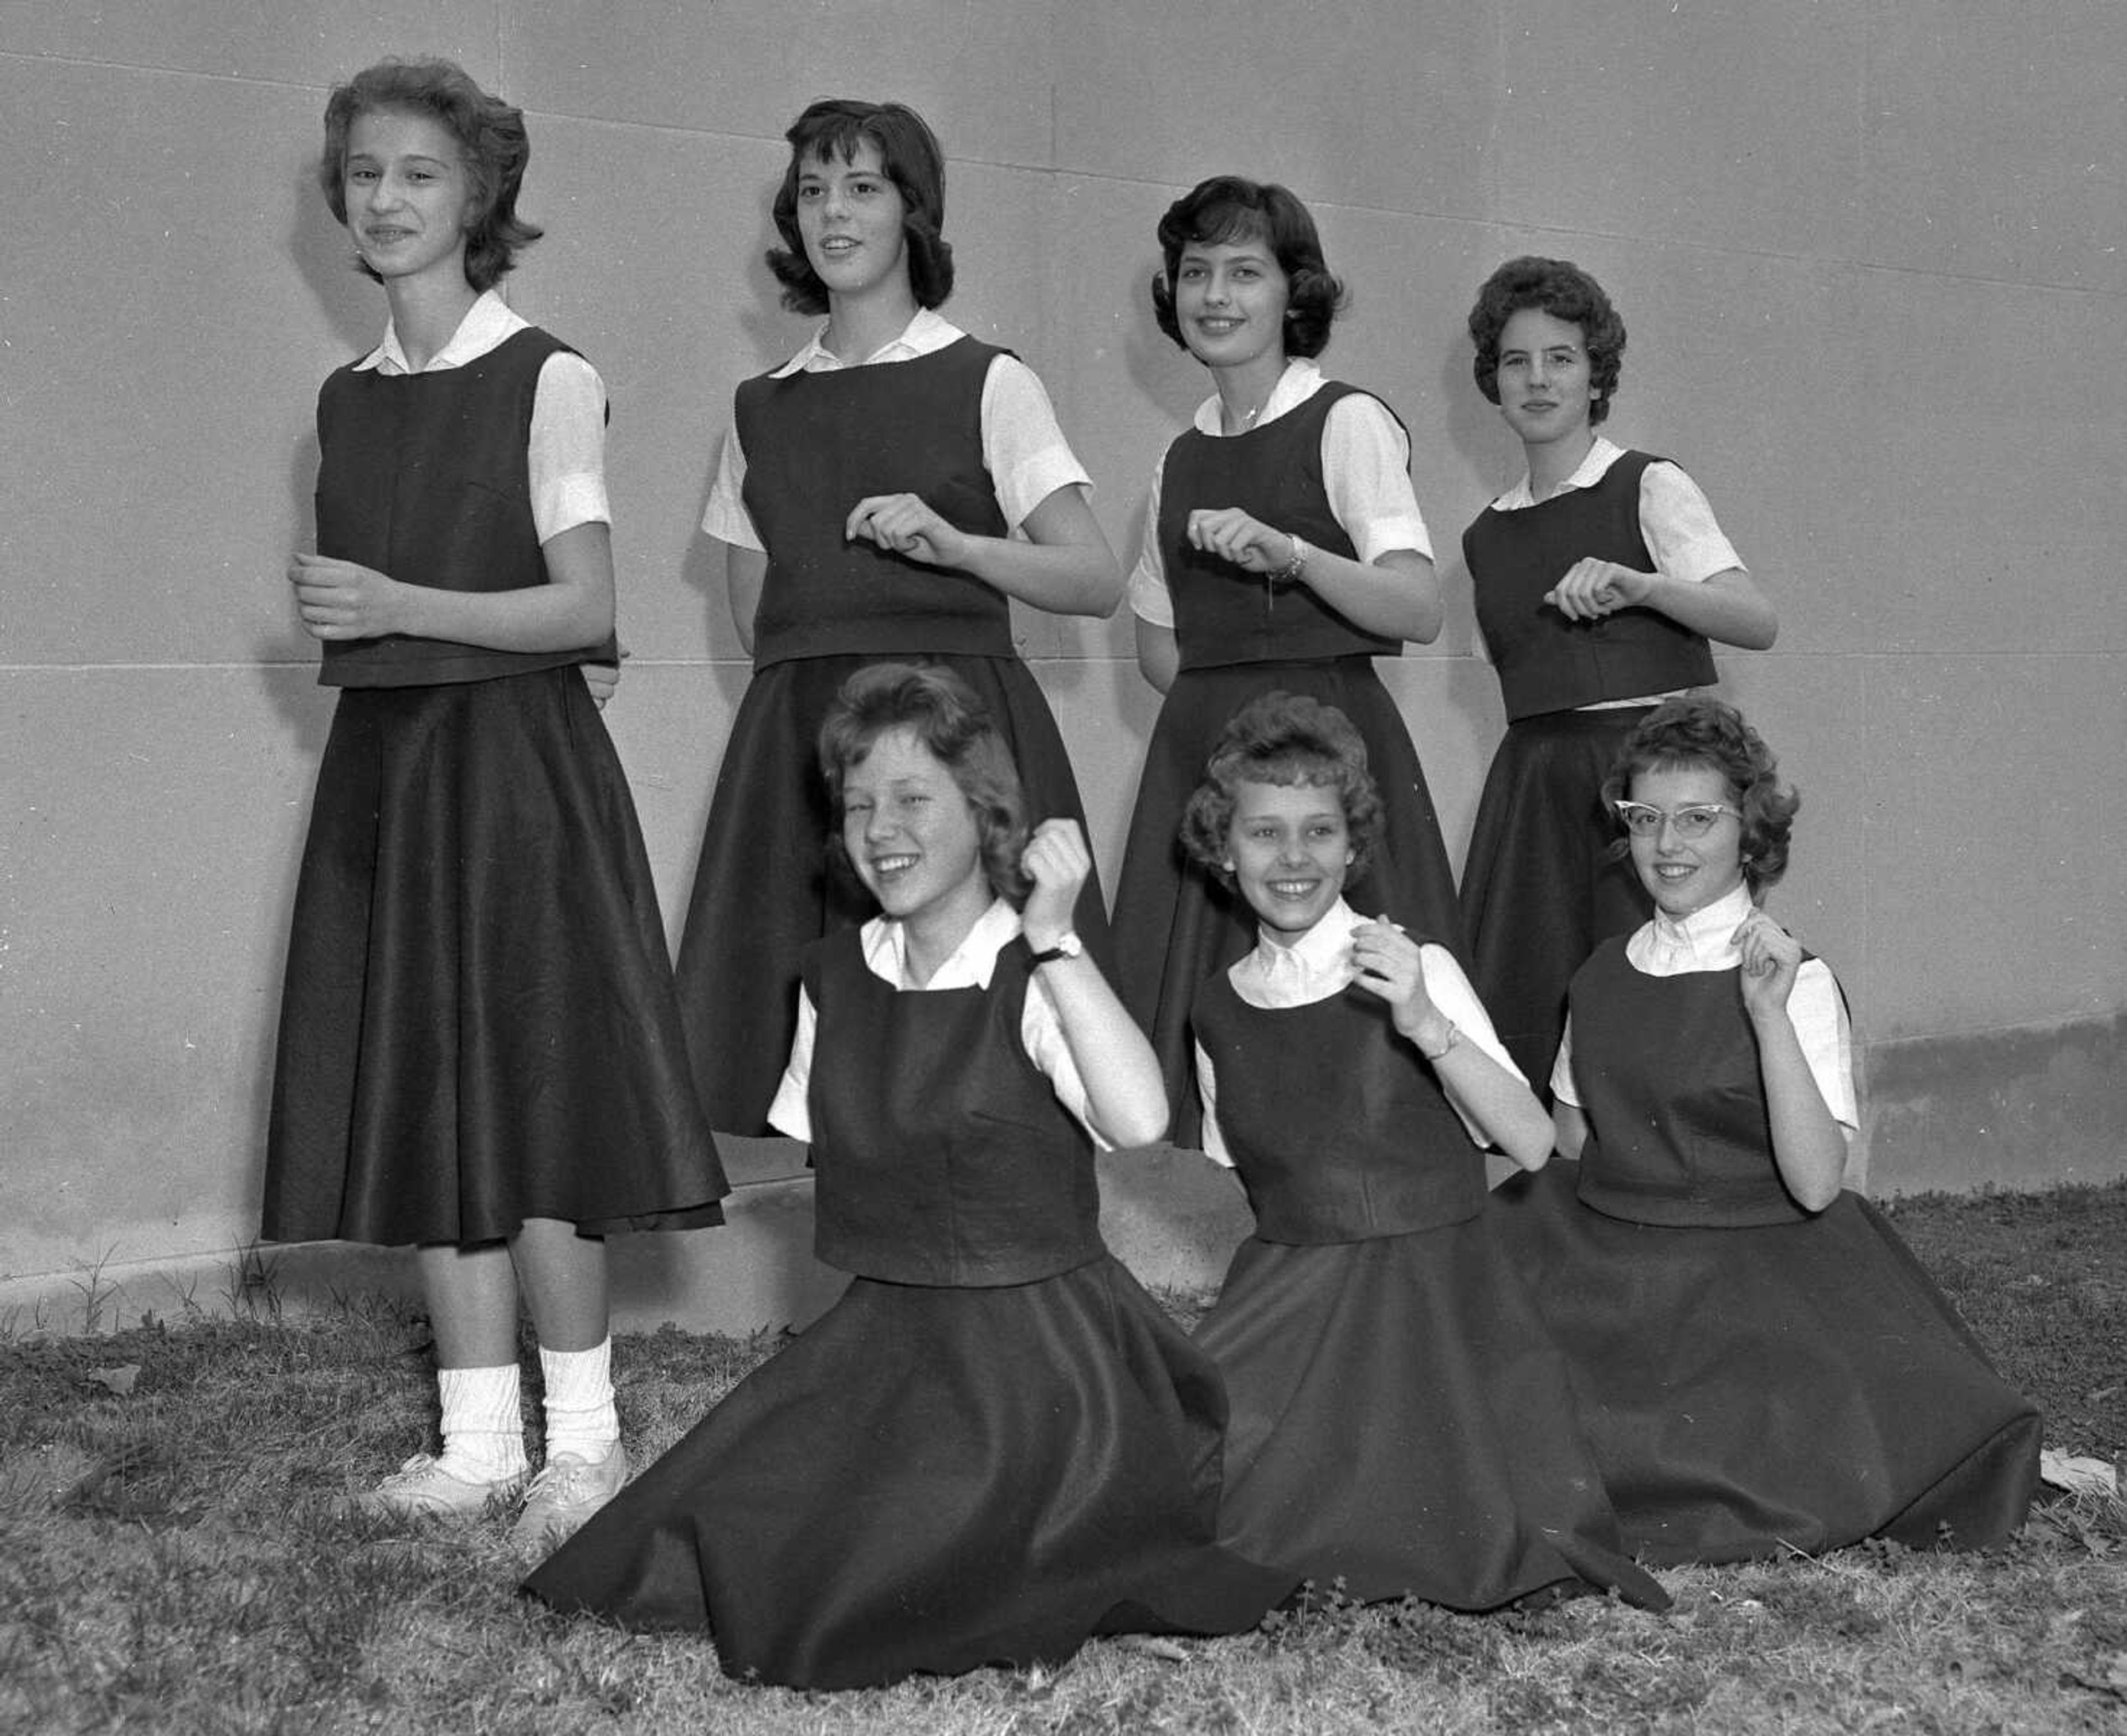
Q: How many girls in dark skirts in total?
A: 7